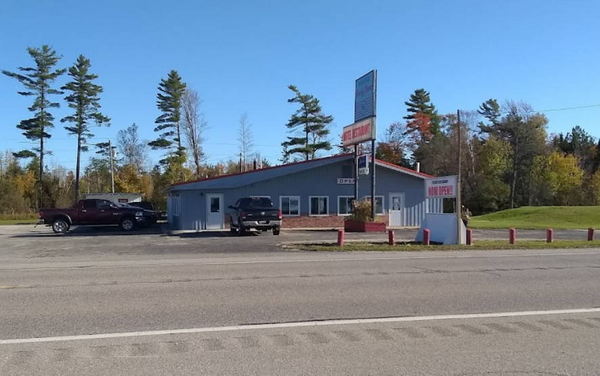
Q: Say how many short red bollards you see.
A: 7